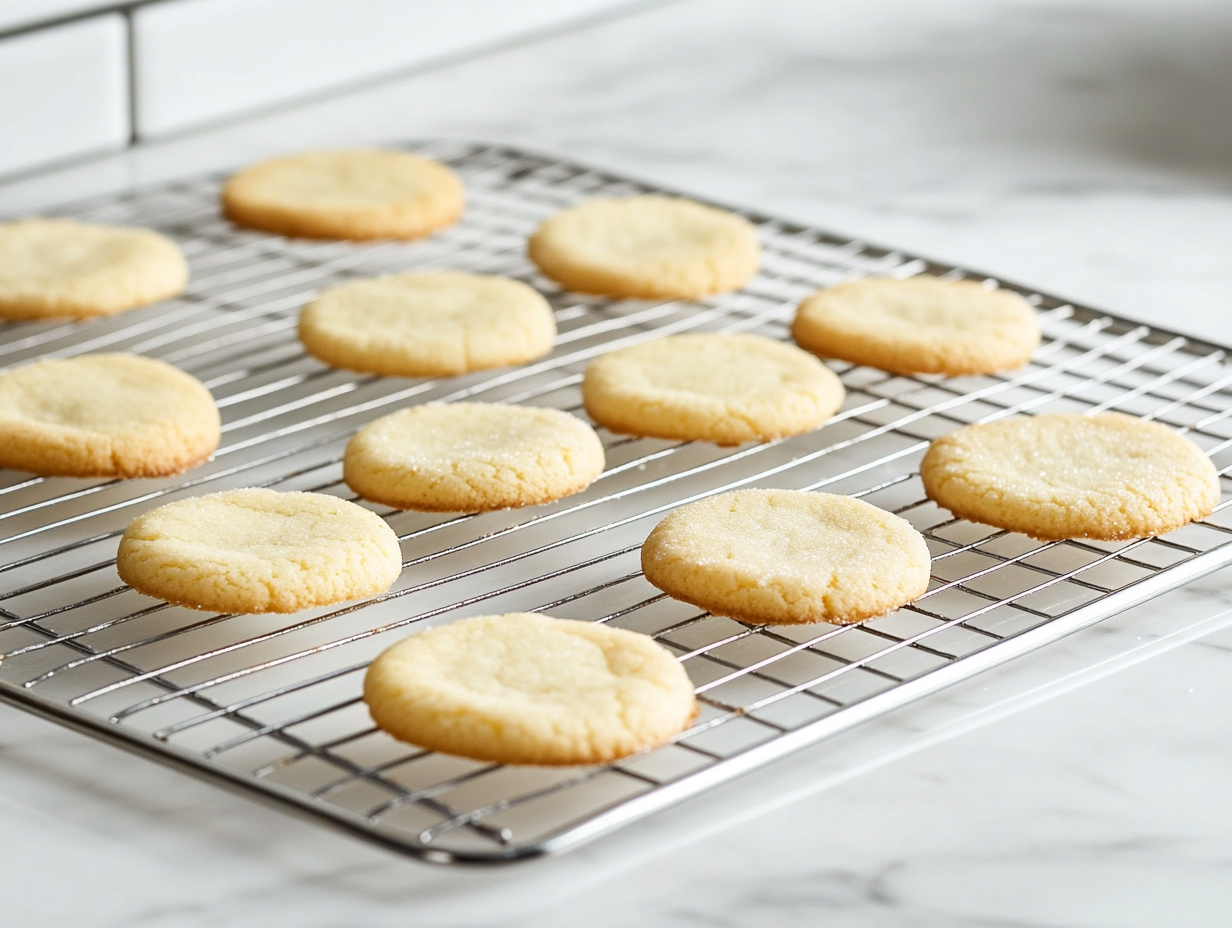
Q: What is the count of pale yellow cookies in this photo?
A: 12